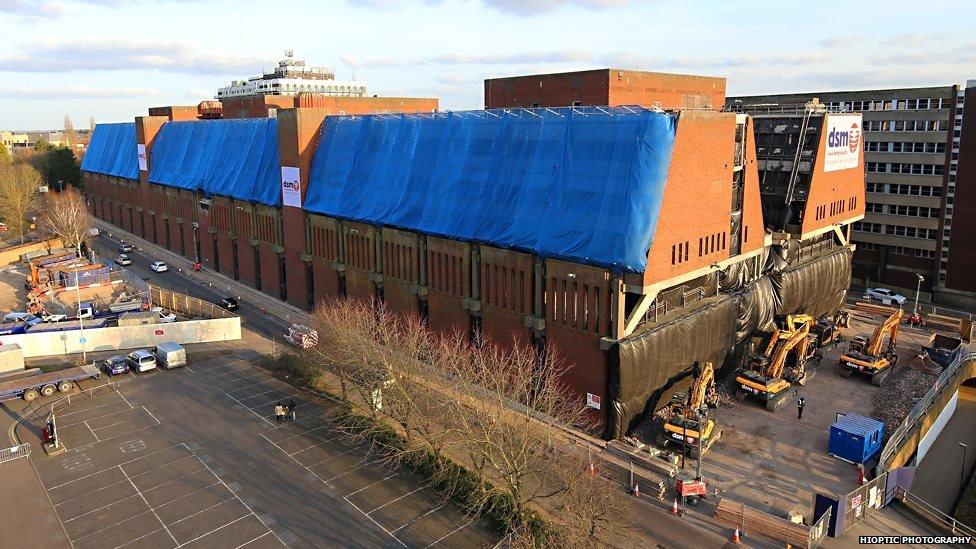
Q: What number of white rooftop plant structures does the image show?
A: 1